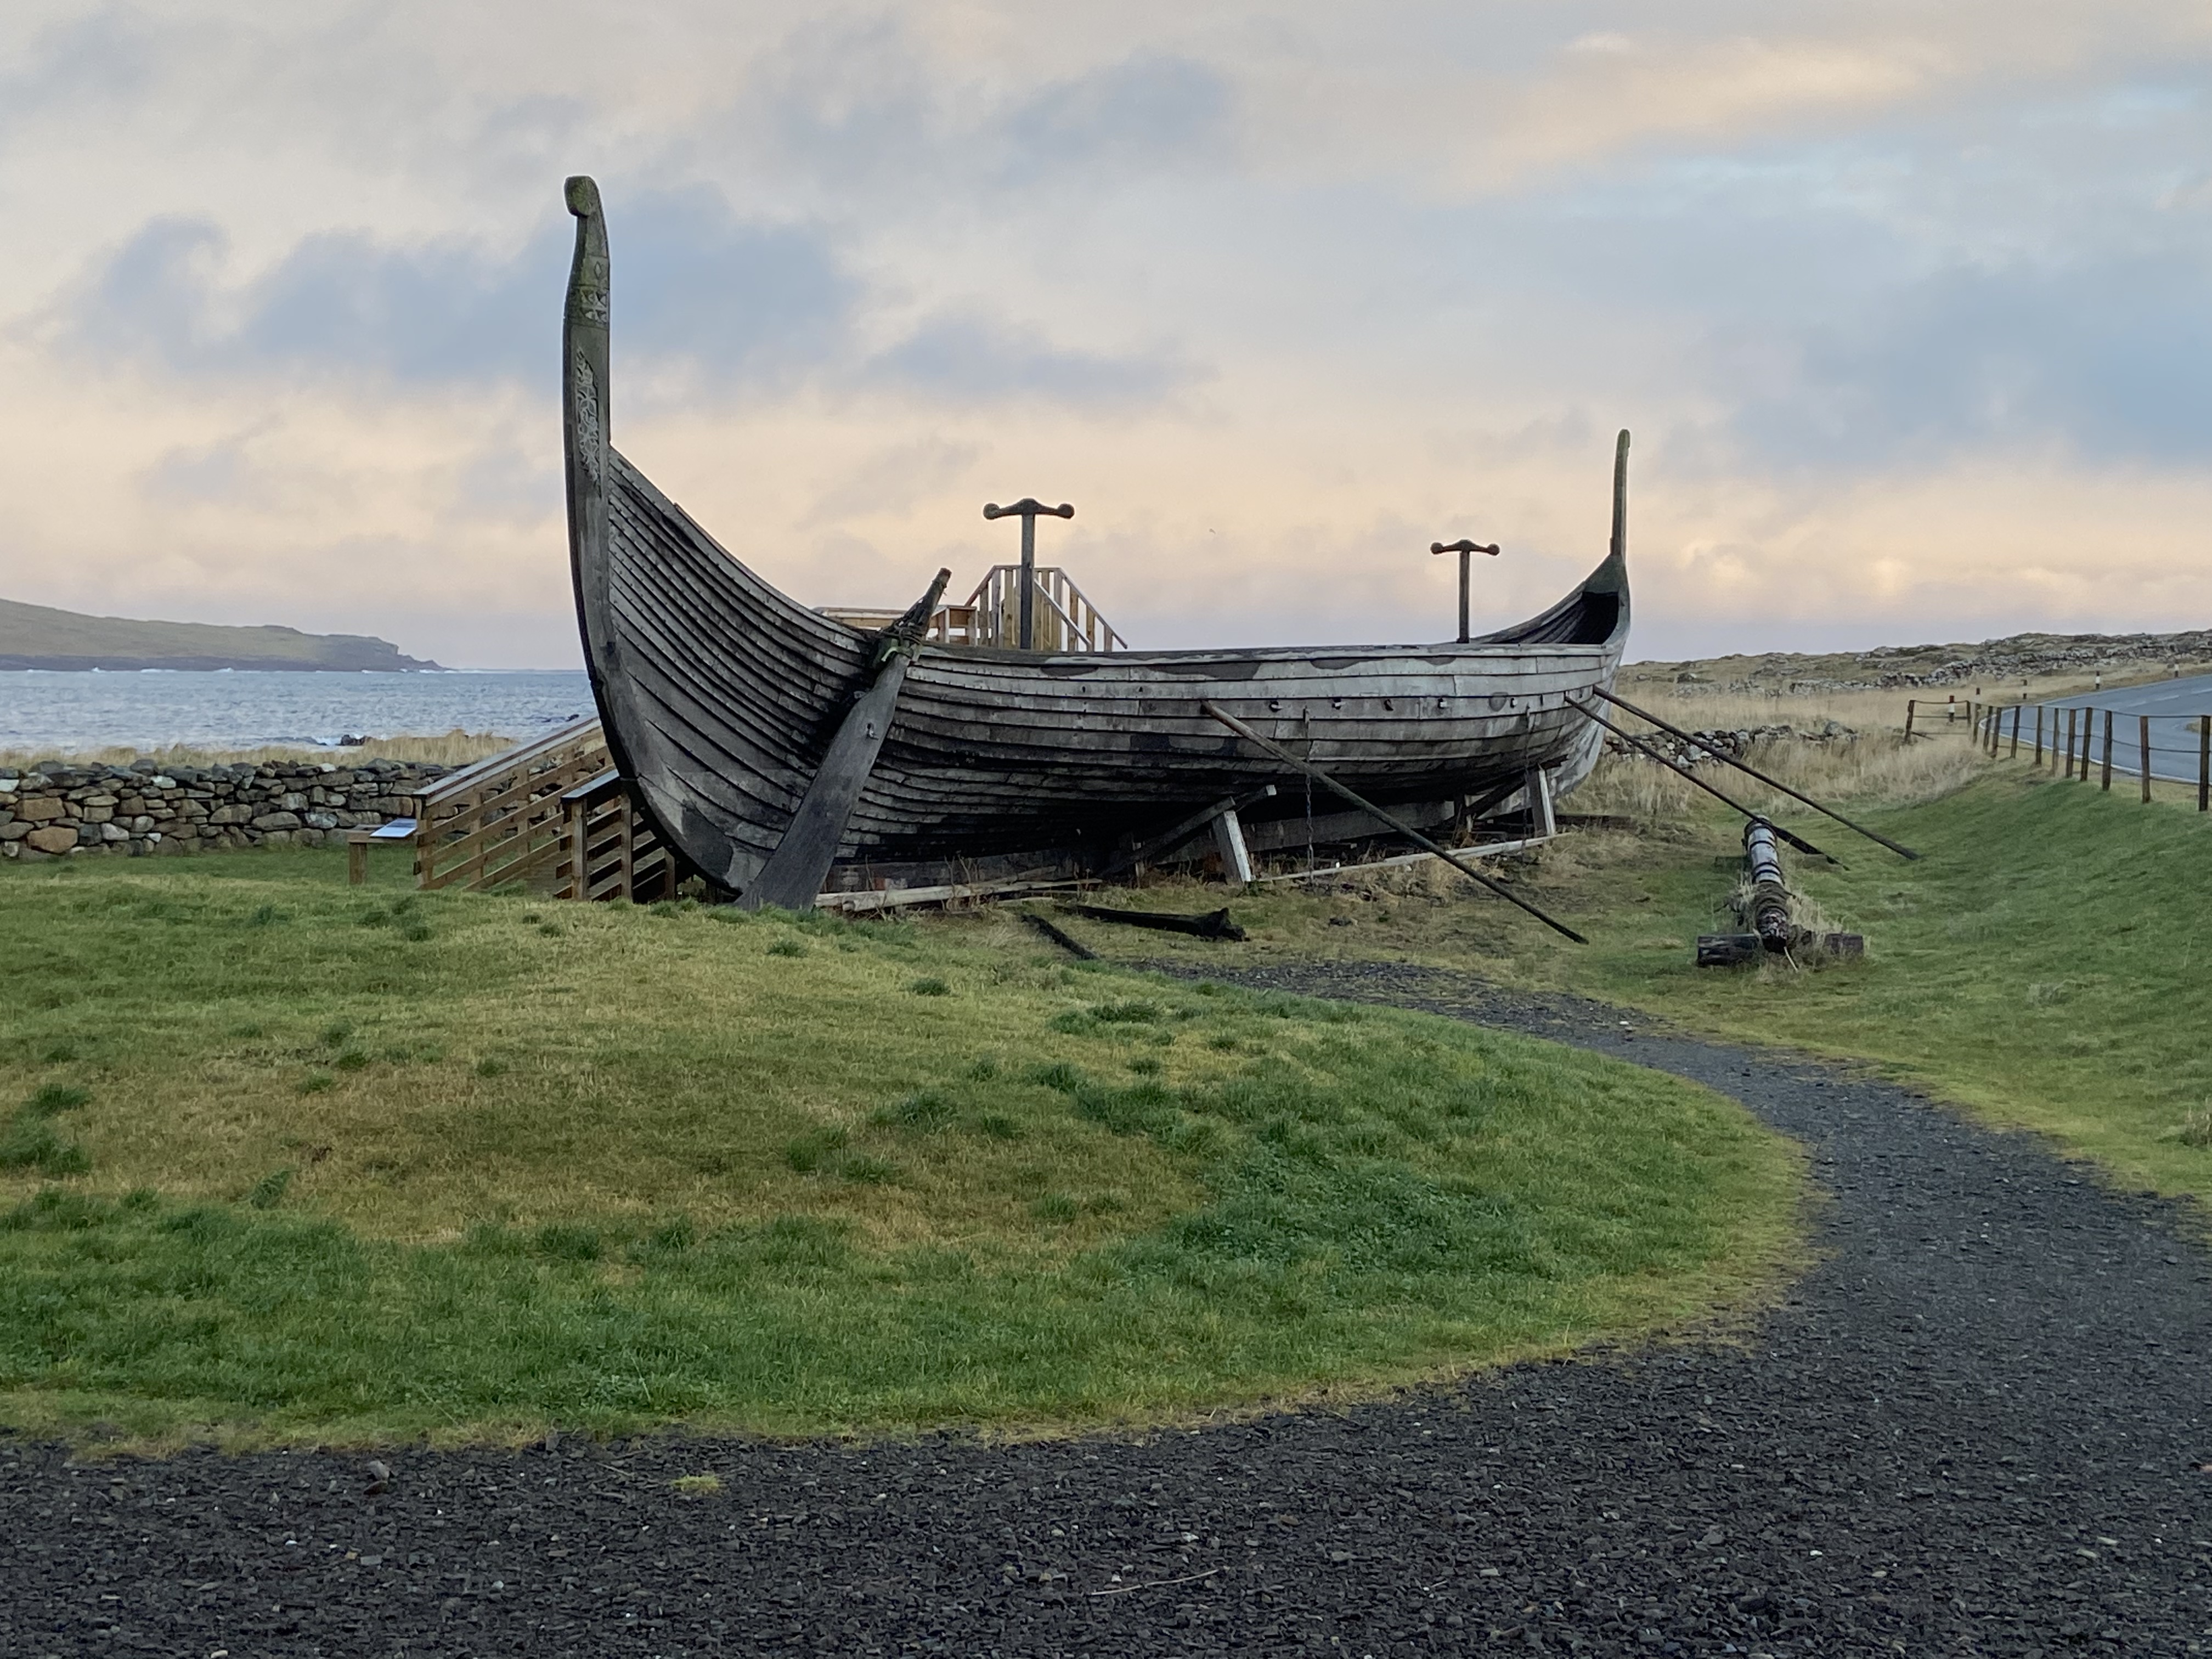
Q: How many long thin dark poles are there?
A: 3